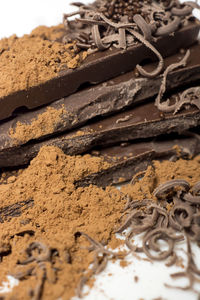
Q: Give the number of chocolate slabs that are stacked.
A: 4